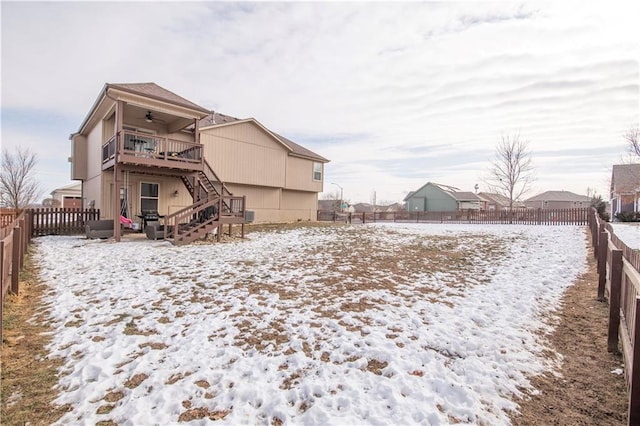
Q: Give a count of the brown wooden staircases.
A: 1